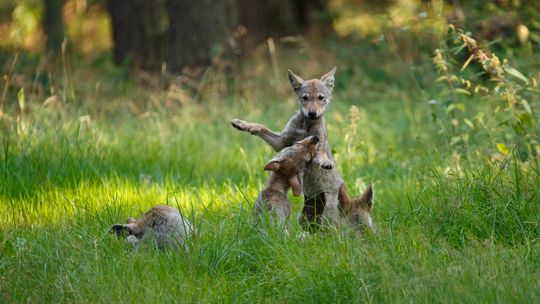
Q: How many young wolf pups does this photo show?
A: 4